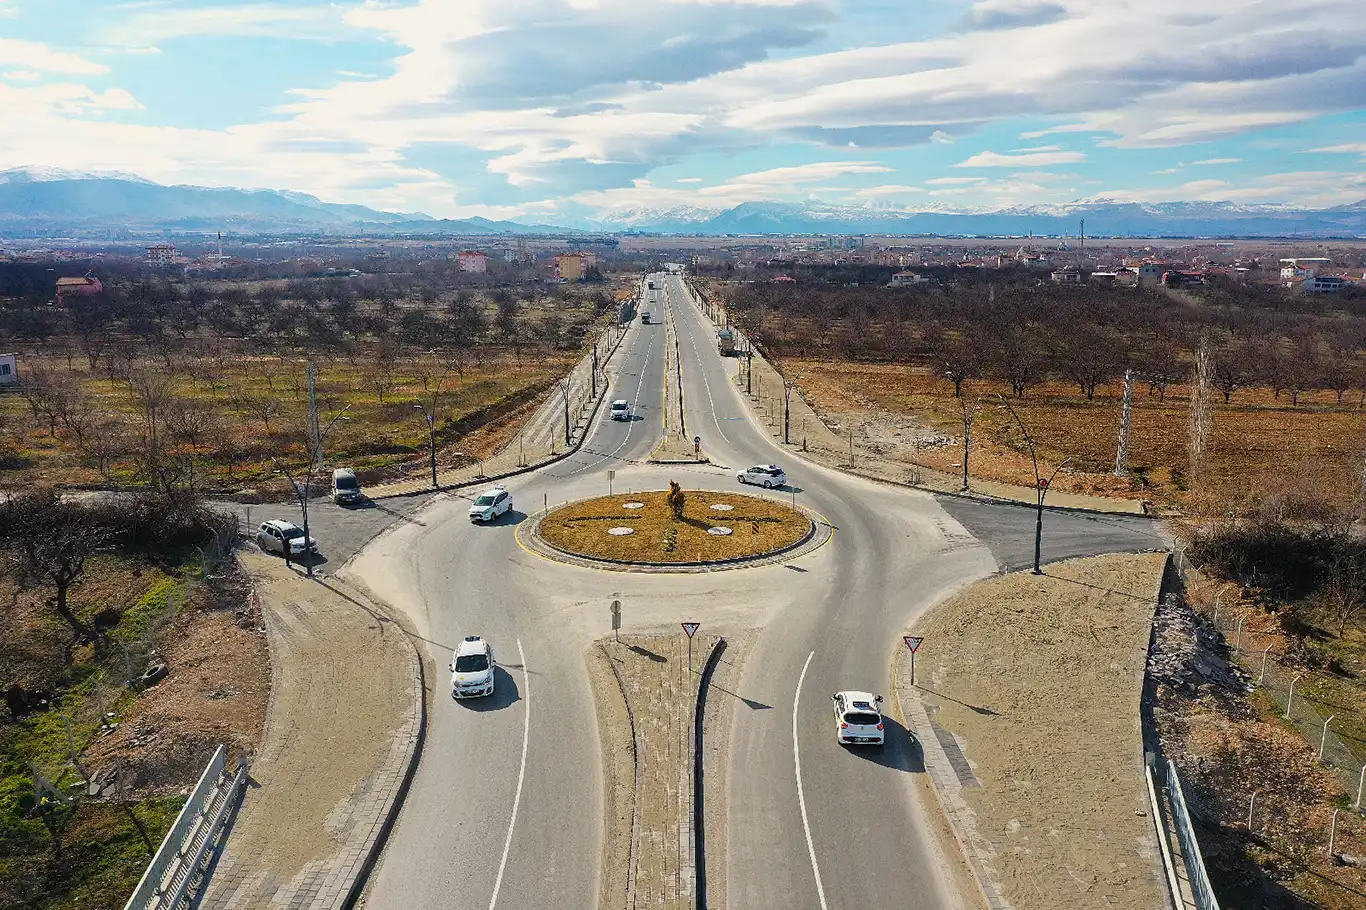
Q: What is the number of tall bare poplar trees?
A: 1